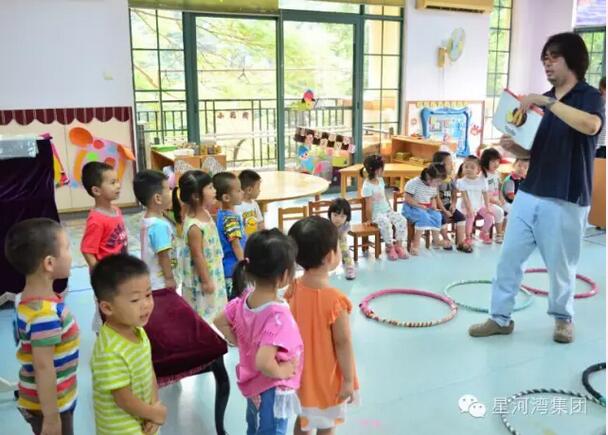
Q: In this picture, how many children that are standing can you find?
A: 9